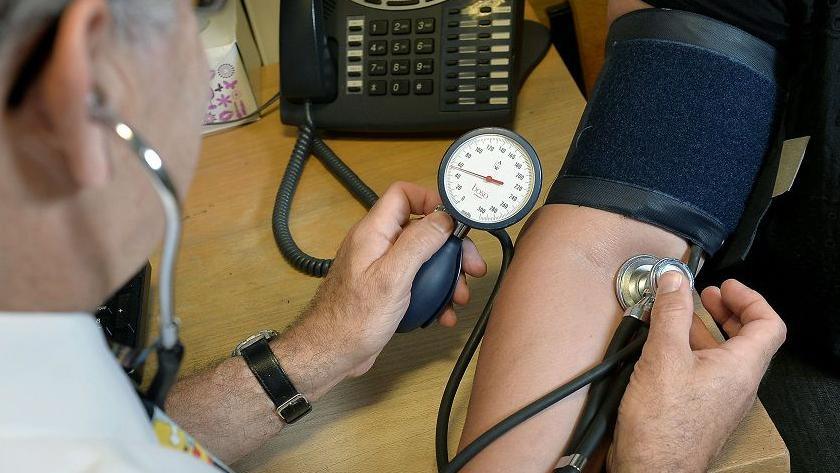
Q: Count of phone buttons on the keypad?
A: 12